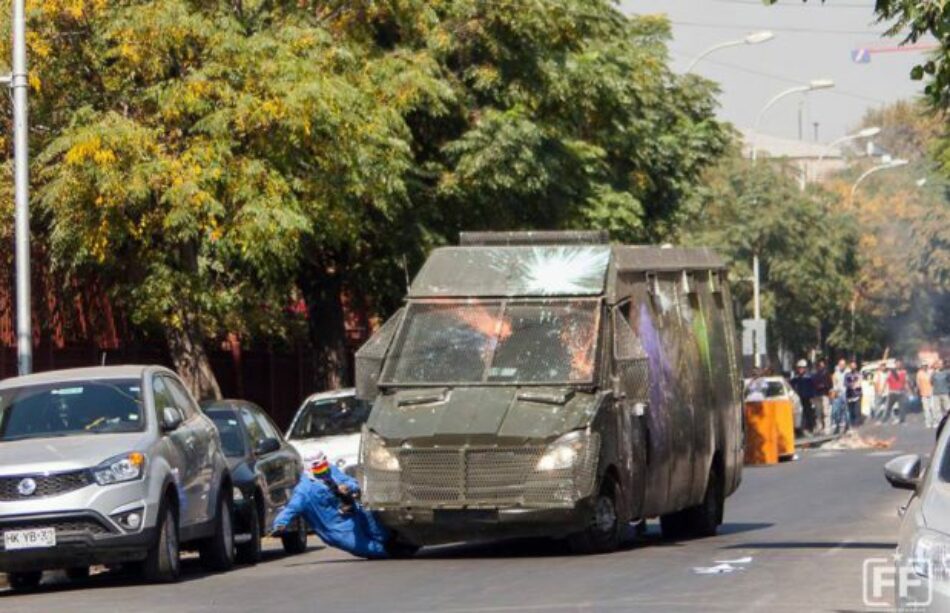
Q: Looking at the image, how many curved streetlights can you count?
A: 4